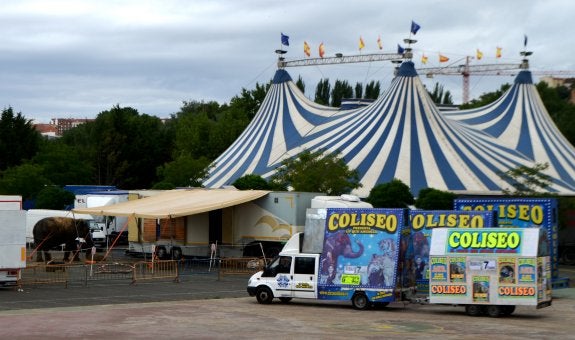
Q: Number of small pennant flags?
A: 12